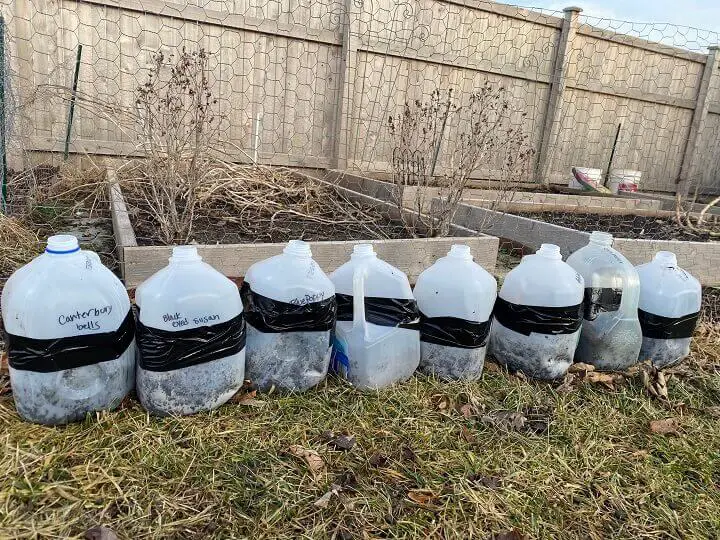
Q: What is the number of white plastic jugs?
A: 8